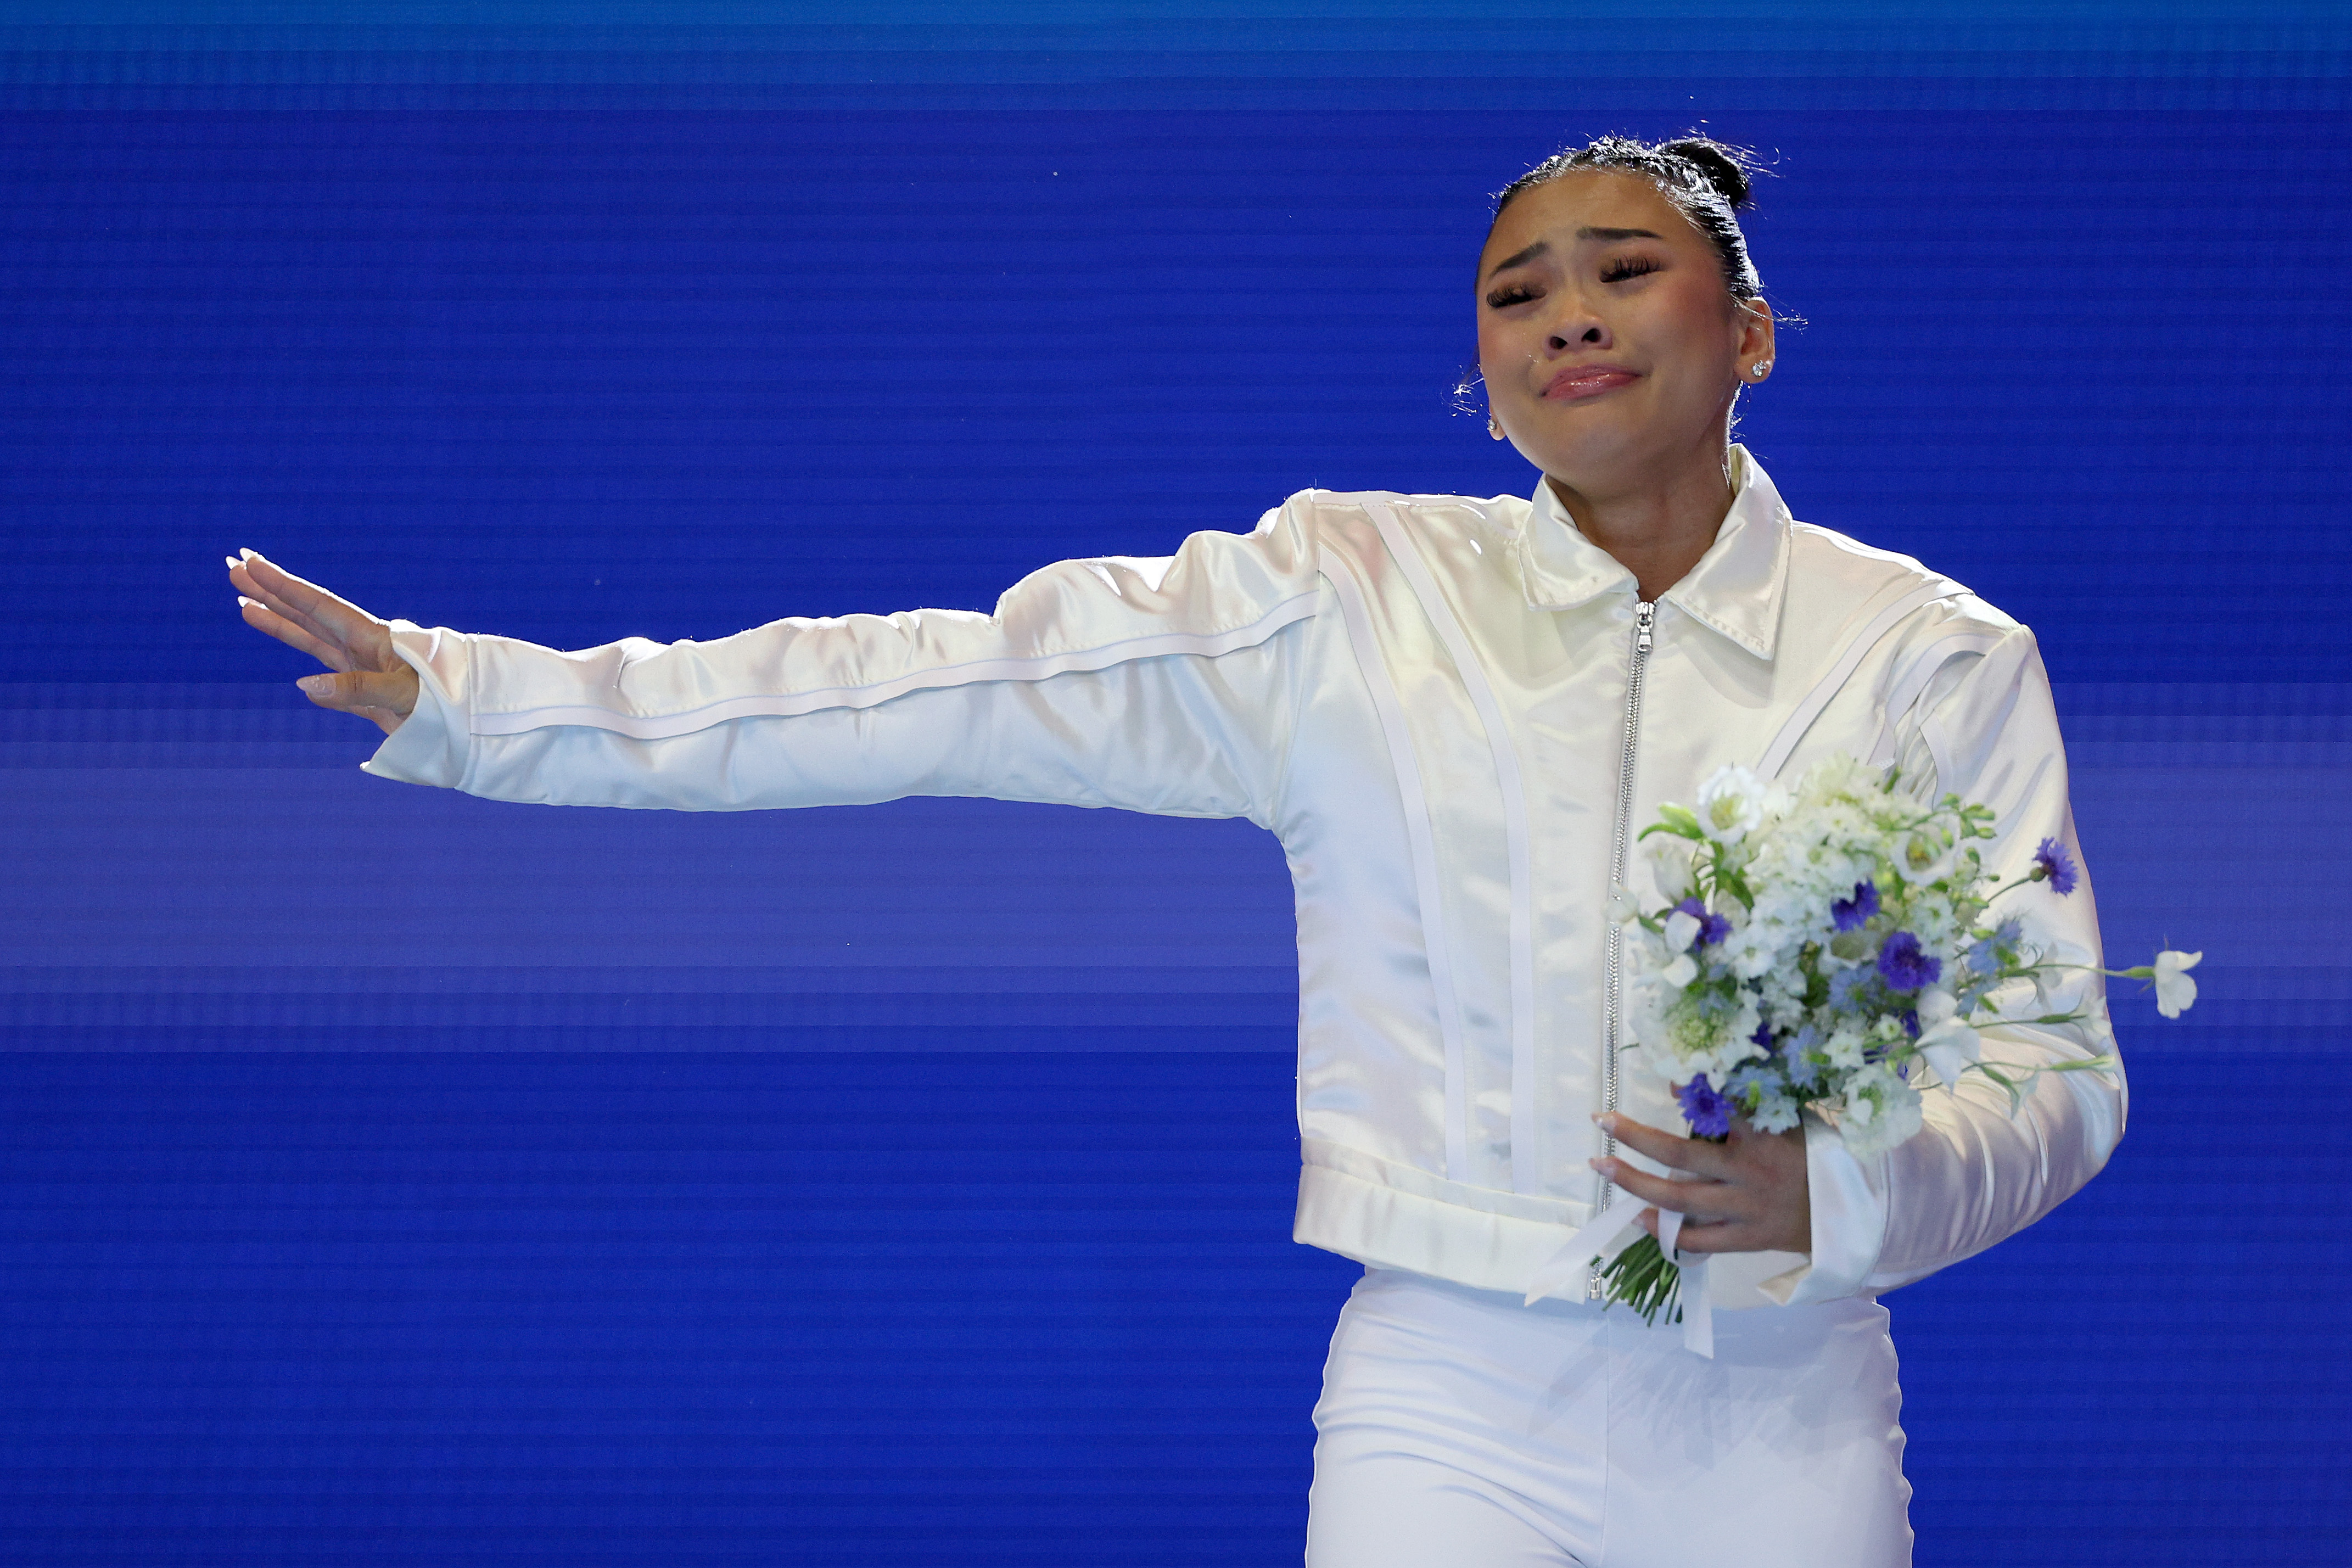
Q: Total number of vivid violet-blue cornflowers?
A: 5